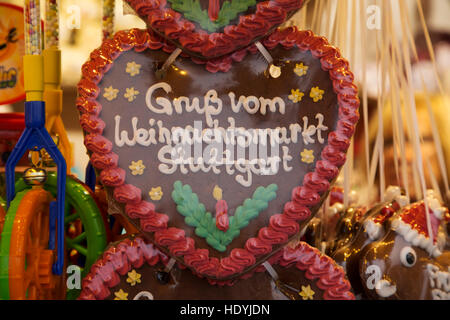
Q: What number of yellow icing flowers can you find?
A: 12